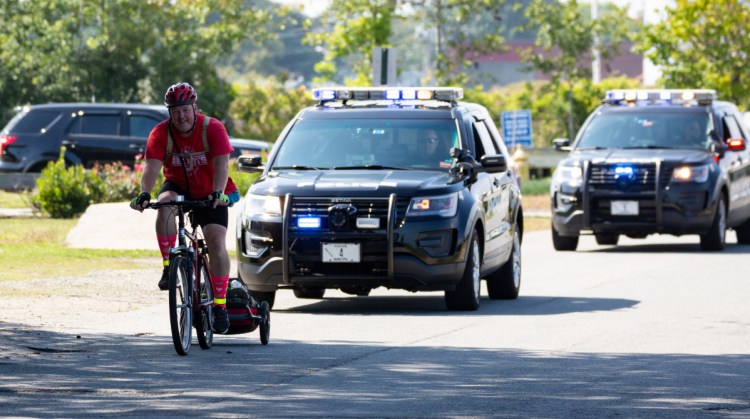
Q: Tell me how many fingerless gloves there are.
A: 2